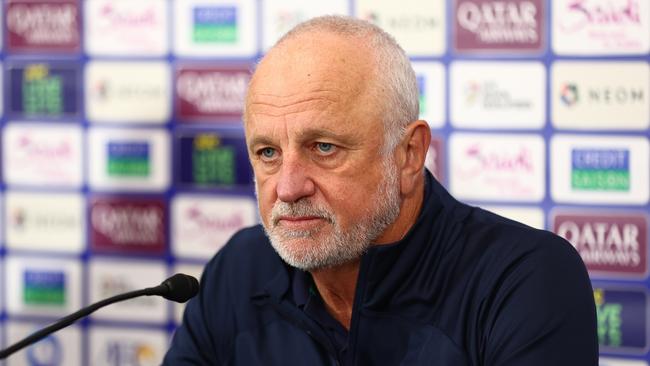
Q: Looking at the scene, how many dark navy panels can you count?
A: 3